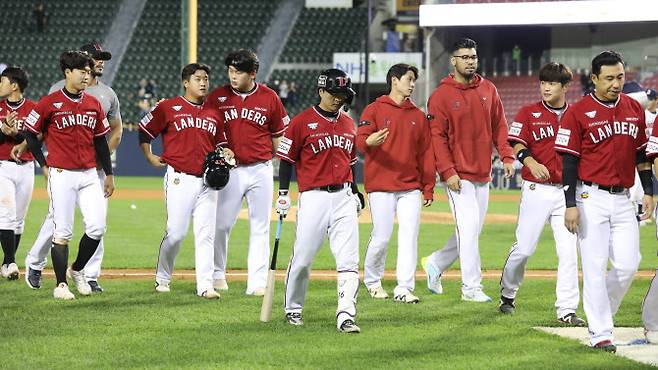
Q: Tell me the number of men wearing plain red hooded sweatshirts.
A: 2